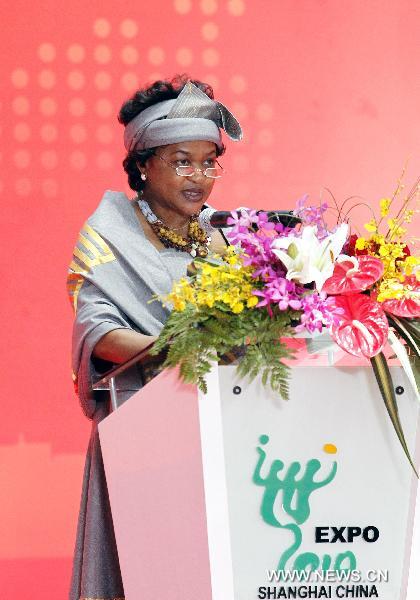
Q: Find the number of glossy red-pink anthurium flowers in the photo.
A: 3